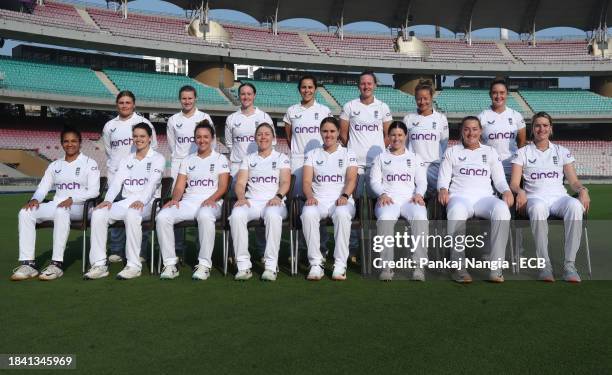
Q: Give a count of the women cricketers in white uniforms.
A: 15